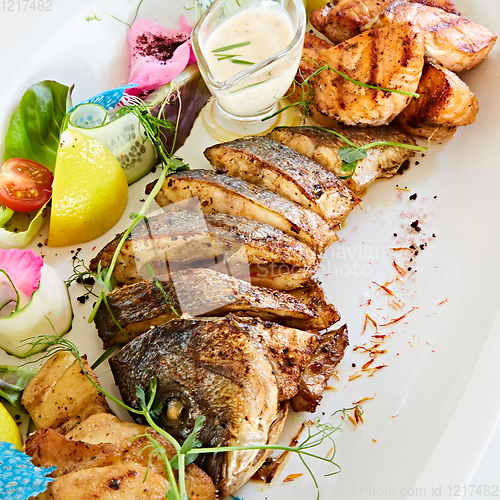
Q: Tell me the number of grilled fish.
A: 1